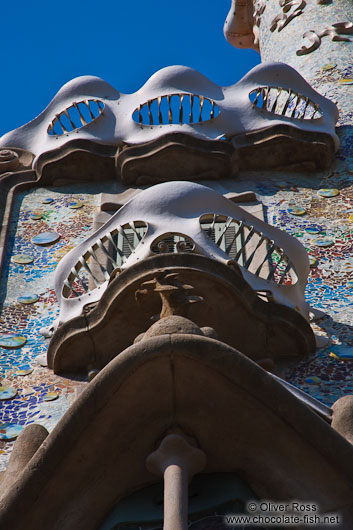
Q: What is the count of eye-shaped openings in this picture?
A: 5